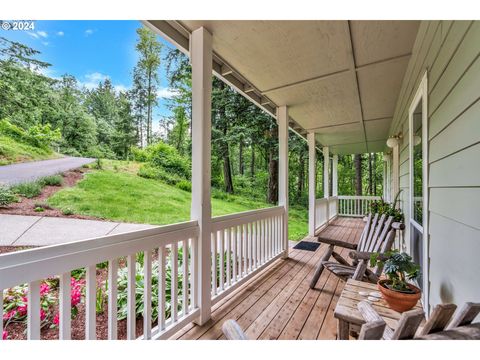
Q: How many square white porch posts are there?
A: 5